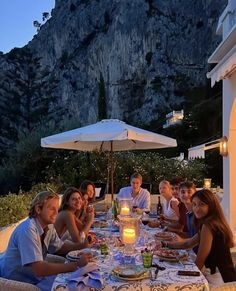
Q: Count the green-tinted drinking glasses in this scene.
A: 2